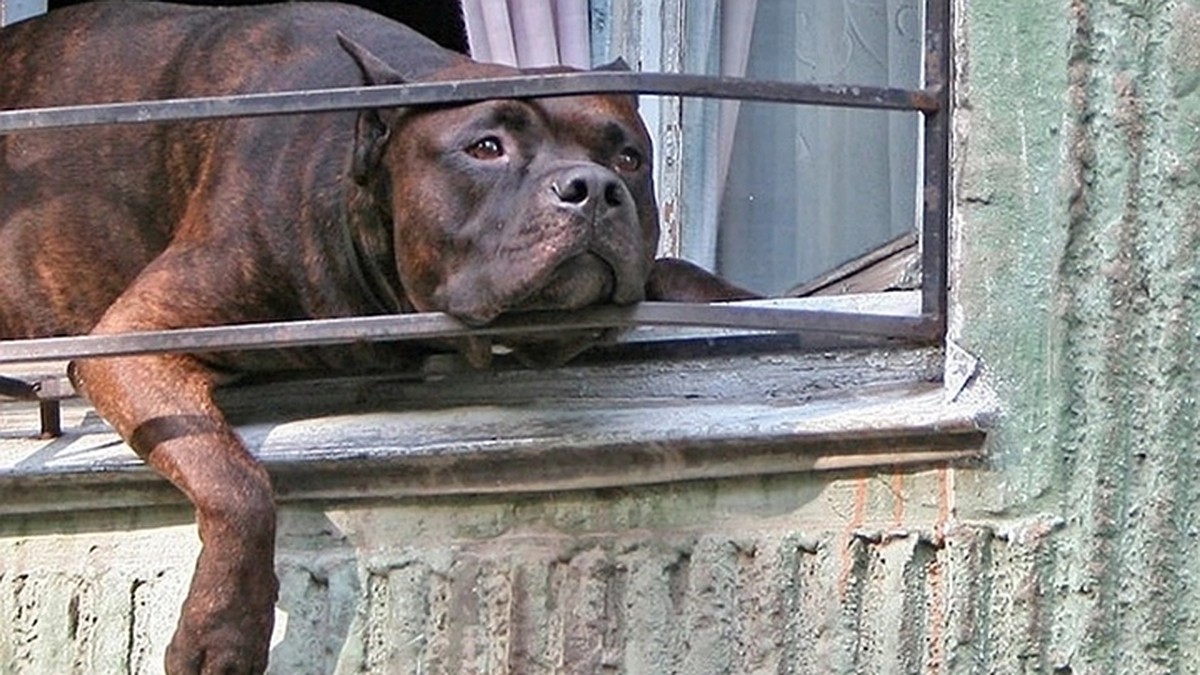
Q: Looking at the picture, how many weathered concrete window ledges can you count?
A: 1